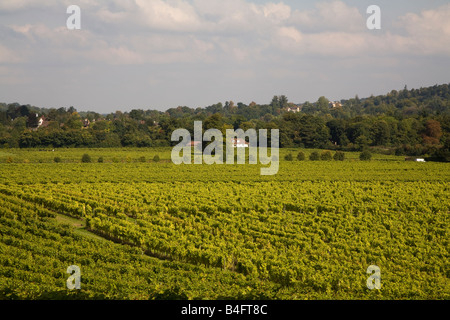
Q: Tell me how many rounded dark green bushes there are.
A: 11